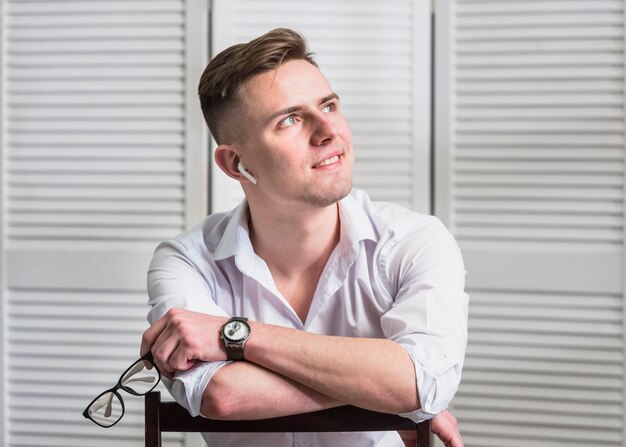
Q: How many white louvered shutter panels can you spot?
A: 3